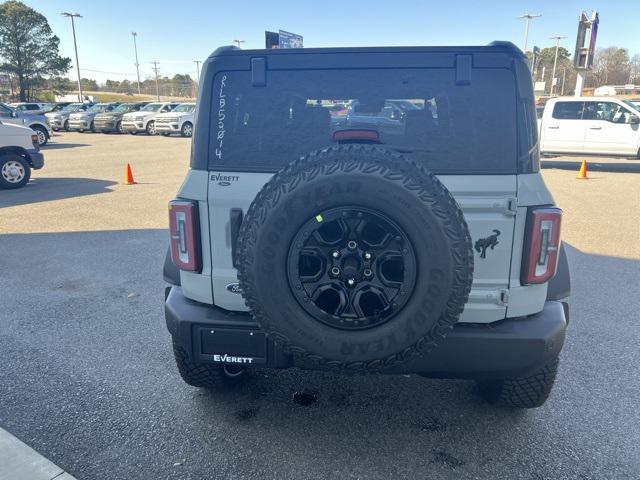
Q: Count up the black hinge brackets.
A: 2